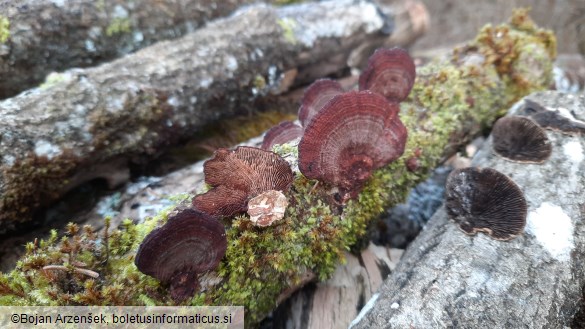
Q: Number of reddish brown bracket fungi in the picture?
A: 6